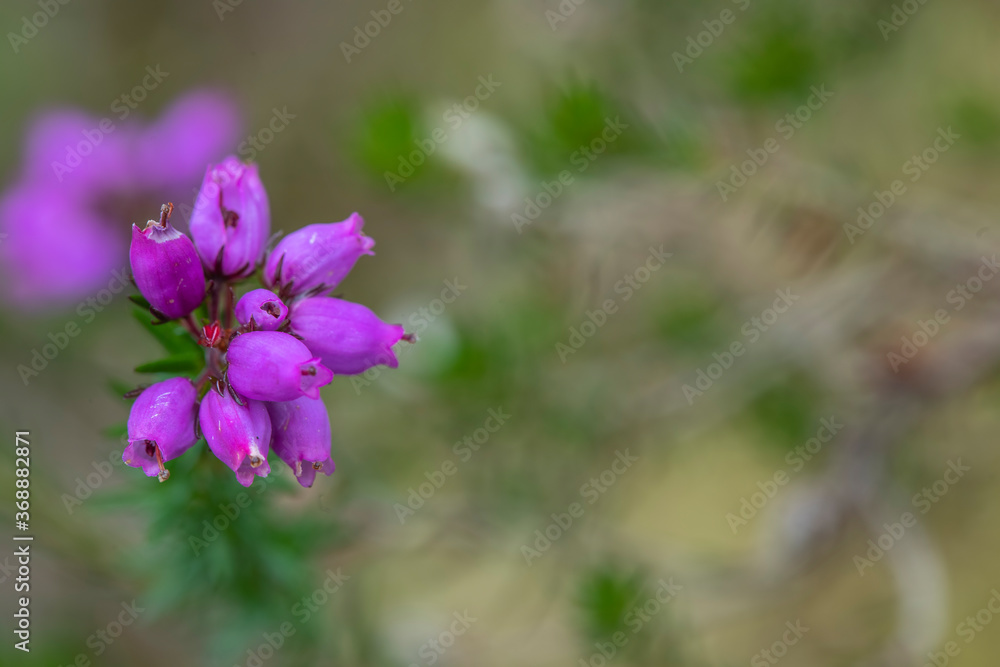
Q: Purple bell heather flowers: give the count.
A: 9